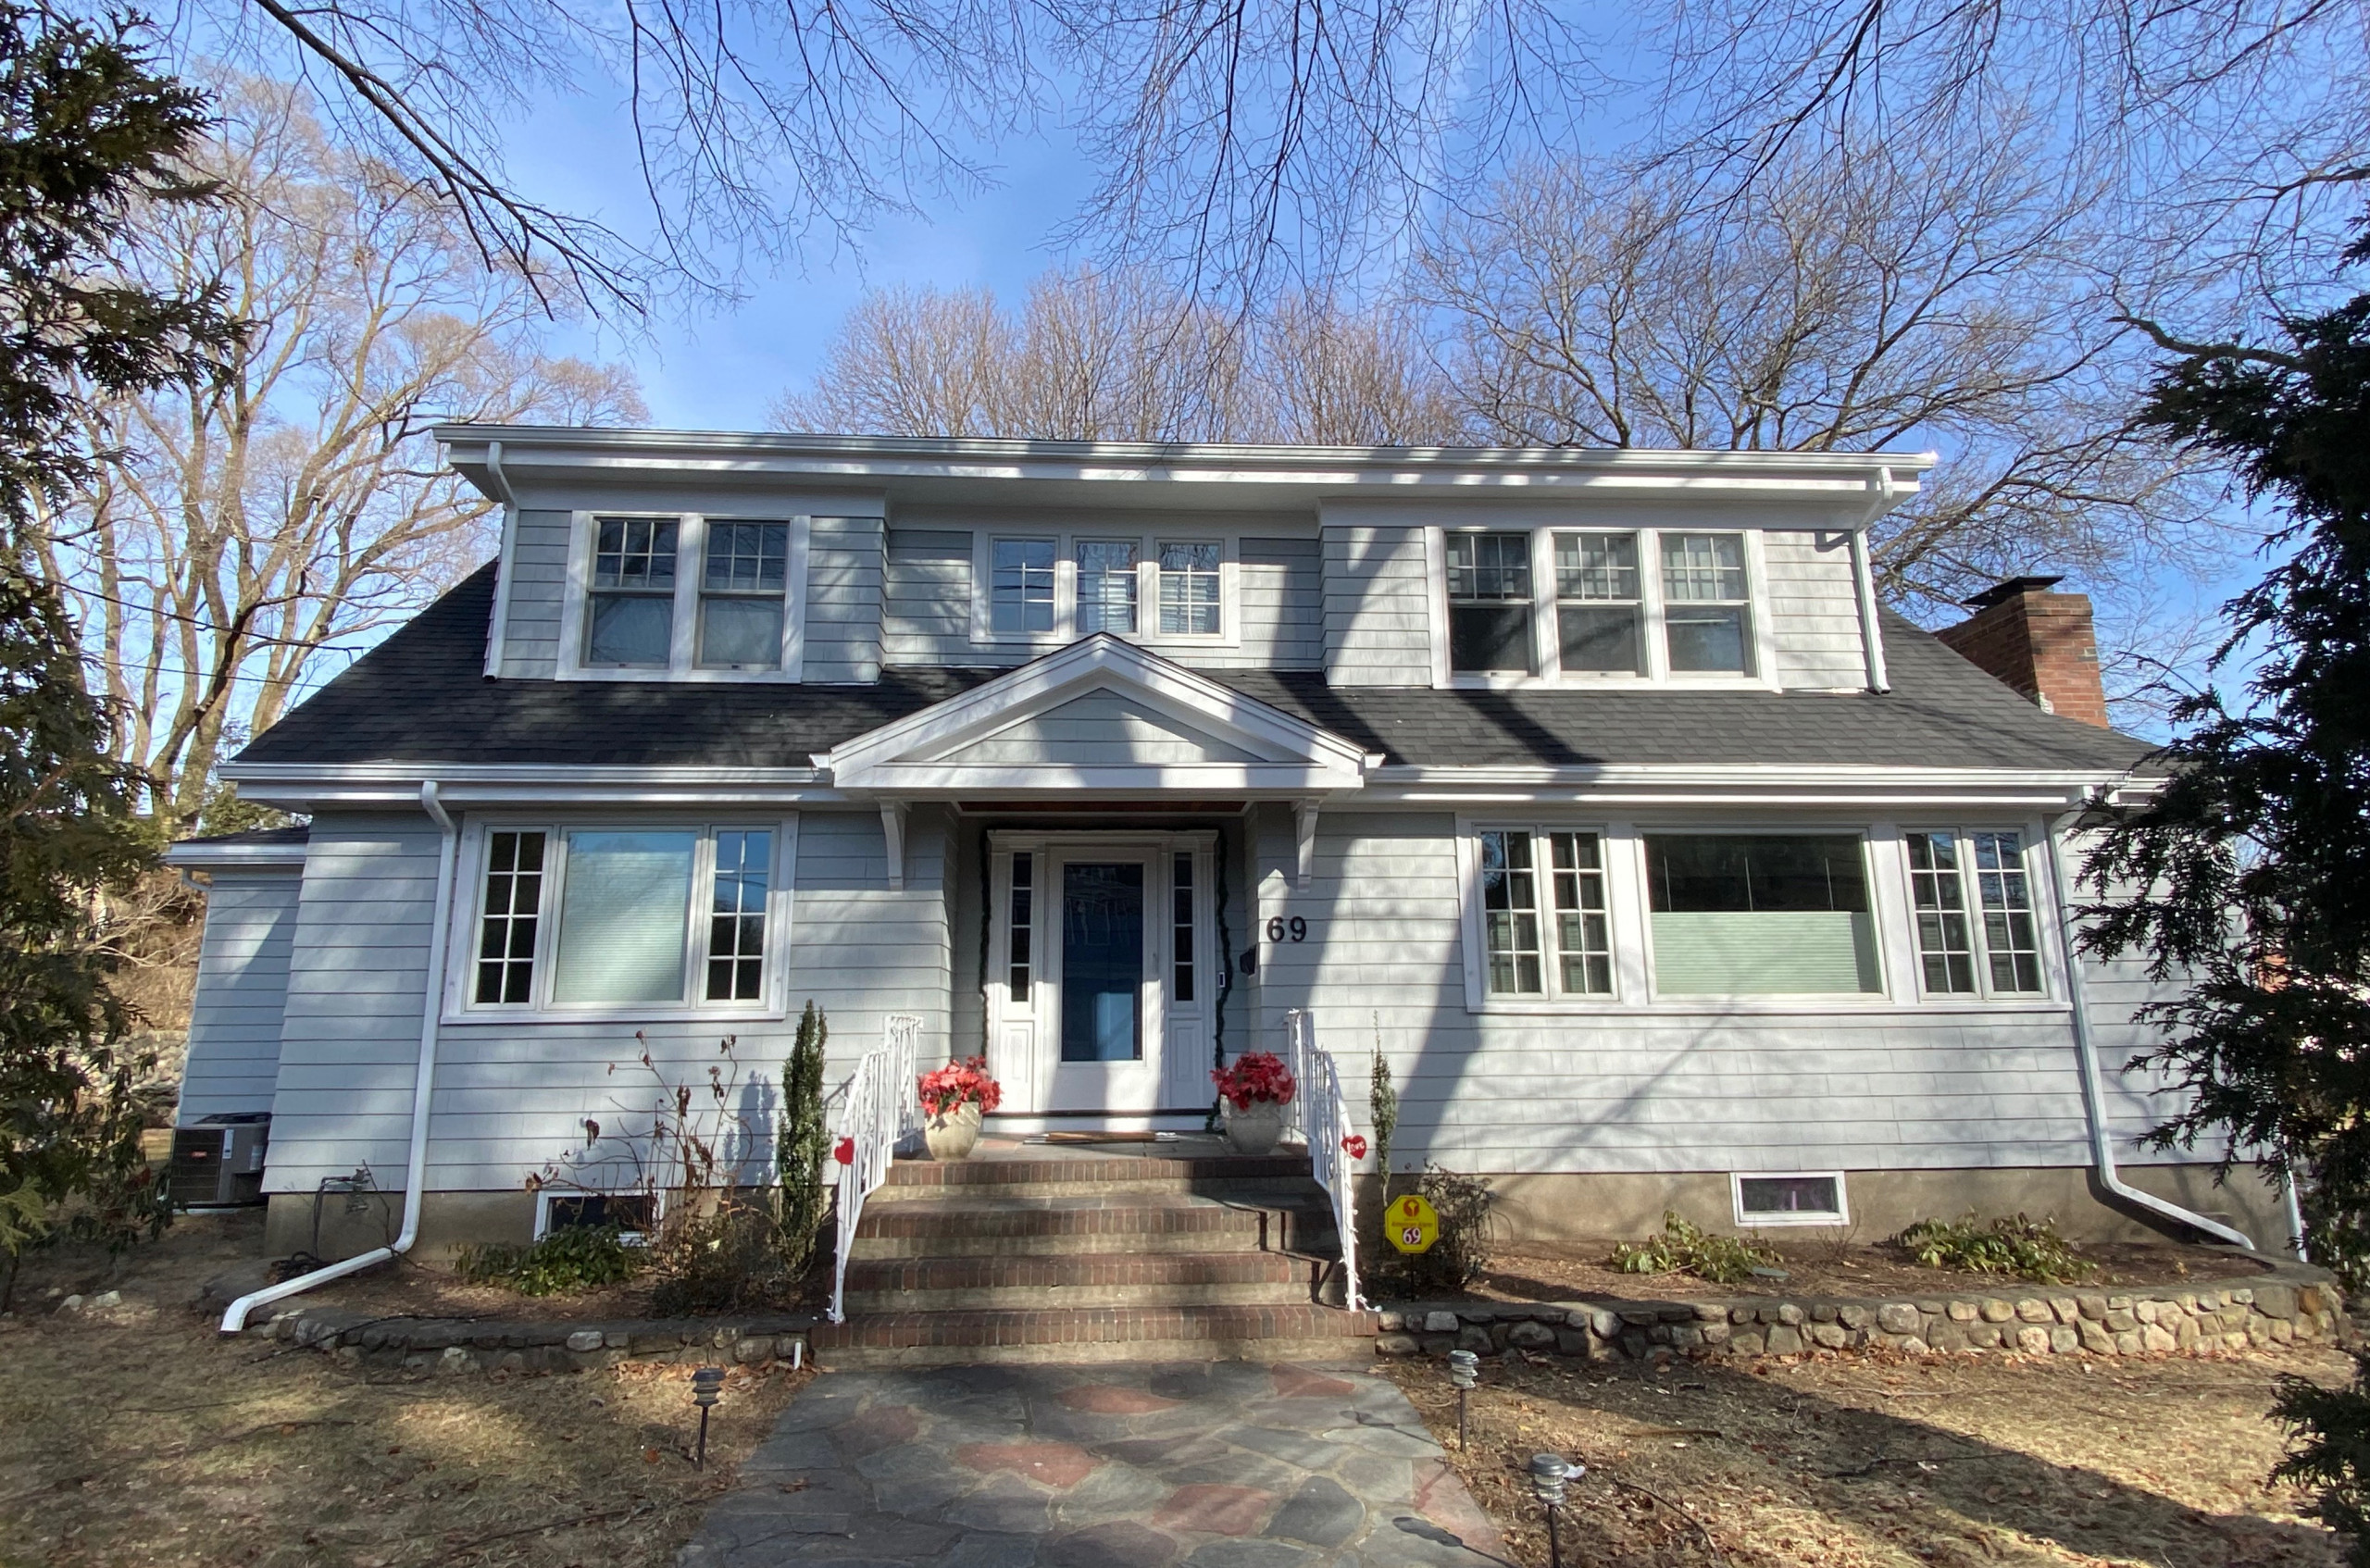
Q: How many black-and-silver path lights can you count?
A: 3